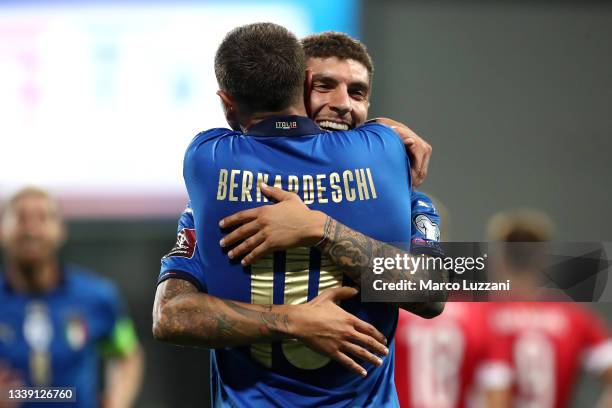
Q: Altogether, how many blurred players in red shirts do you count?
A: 2